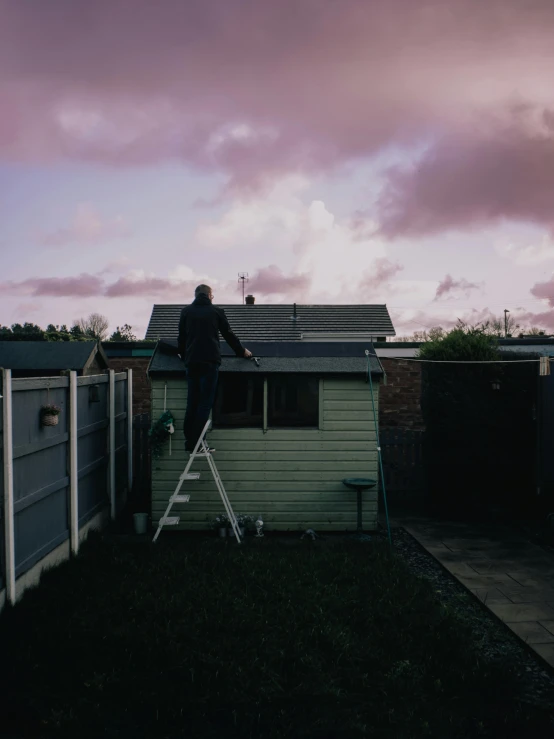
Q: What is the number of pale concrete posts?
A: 4